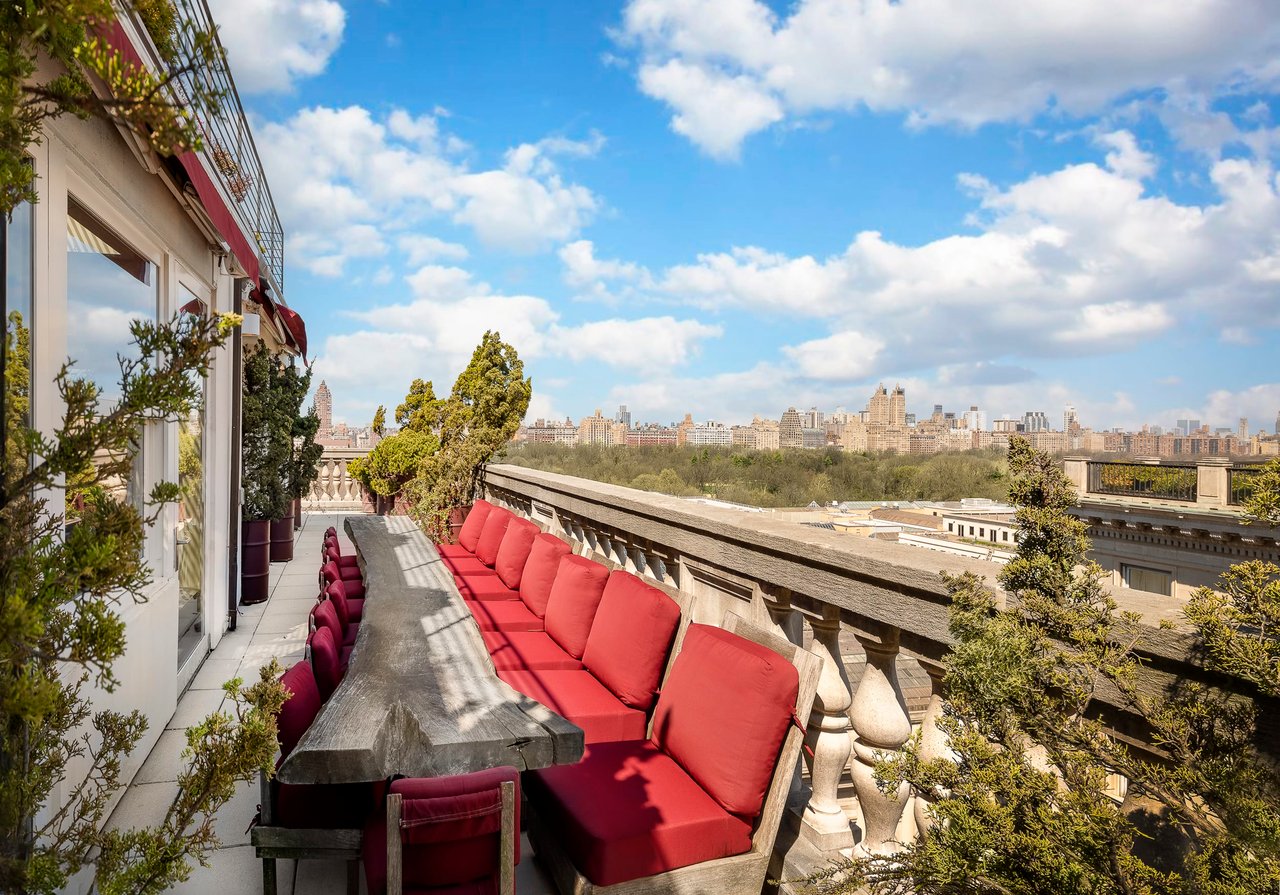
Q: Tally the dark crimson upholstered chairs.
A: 9